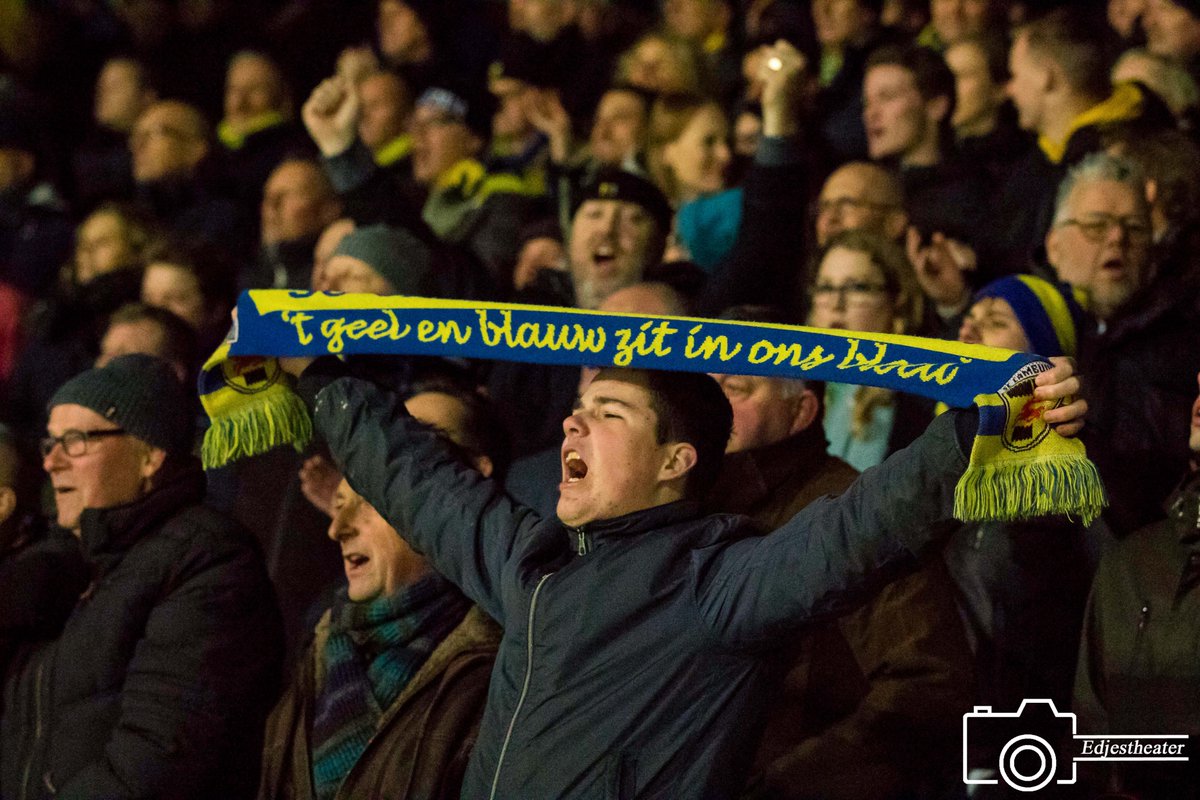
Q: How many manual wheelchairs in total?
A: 0